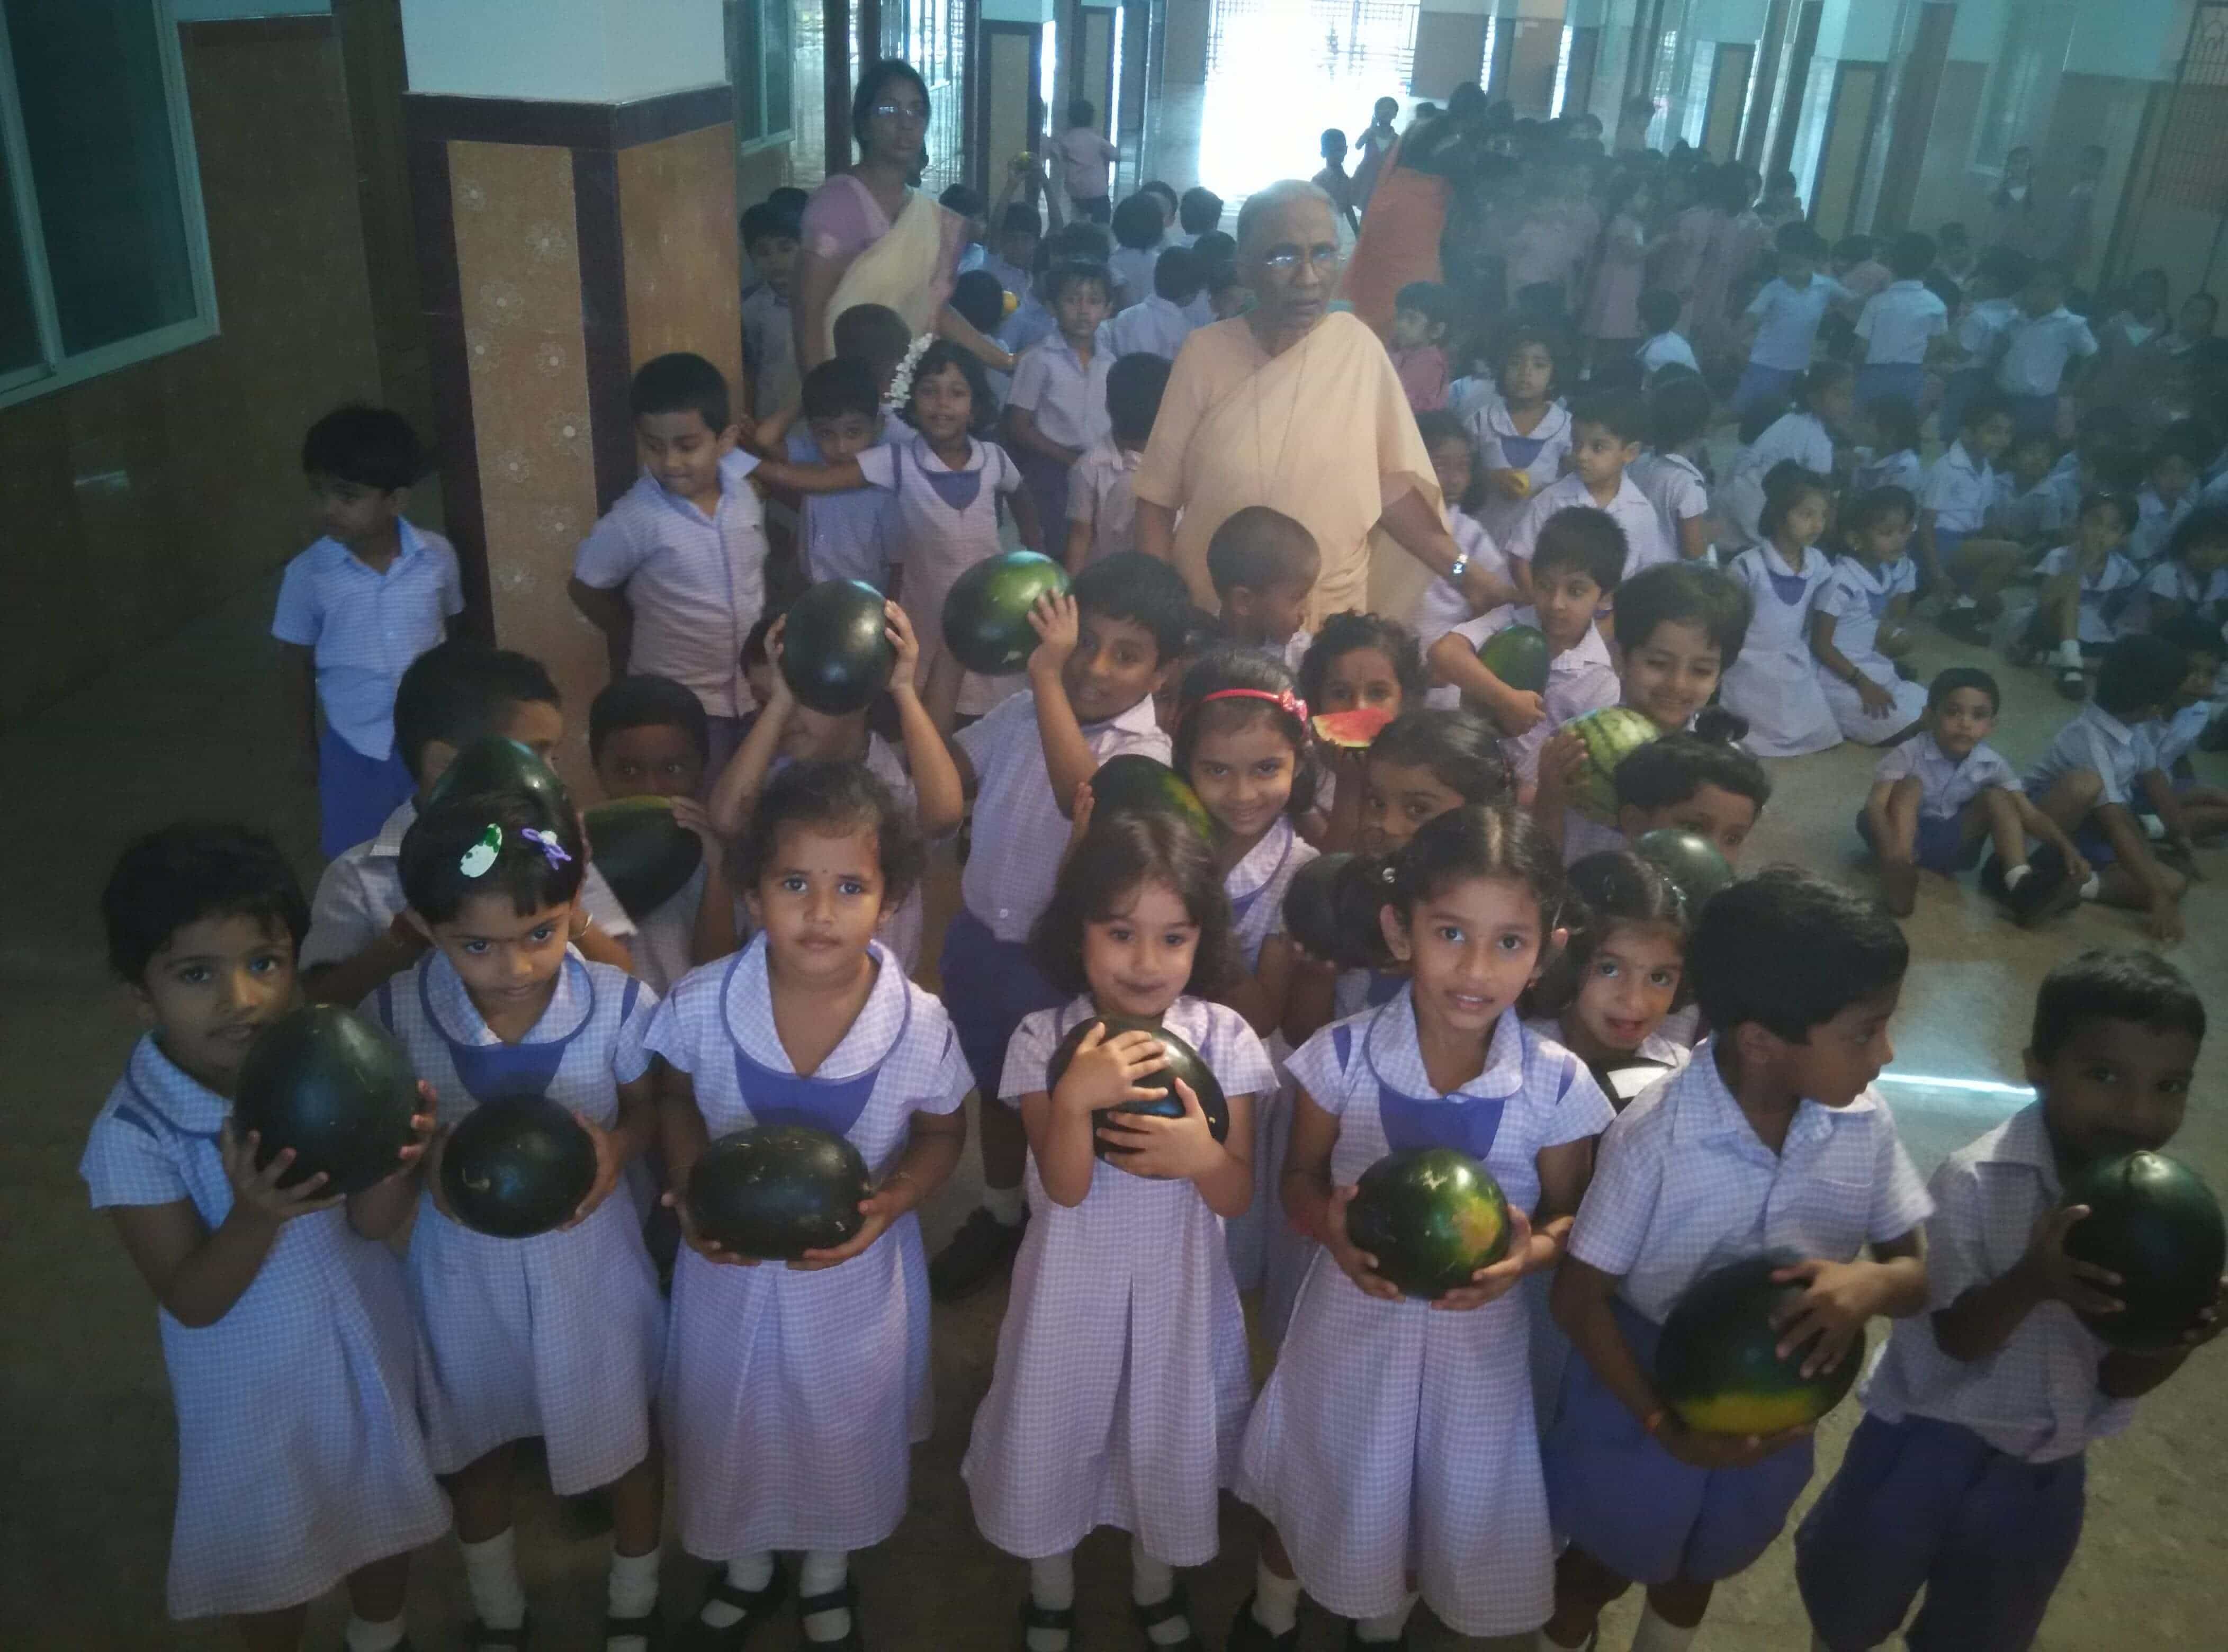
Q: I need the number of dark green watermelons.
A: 15